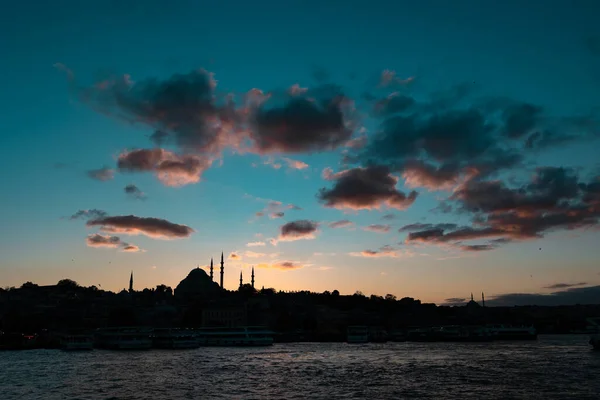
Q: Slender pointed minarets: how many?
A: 7